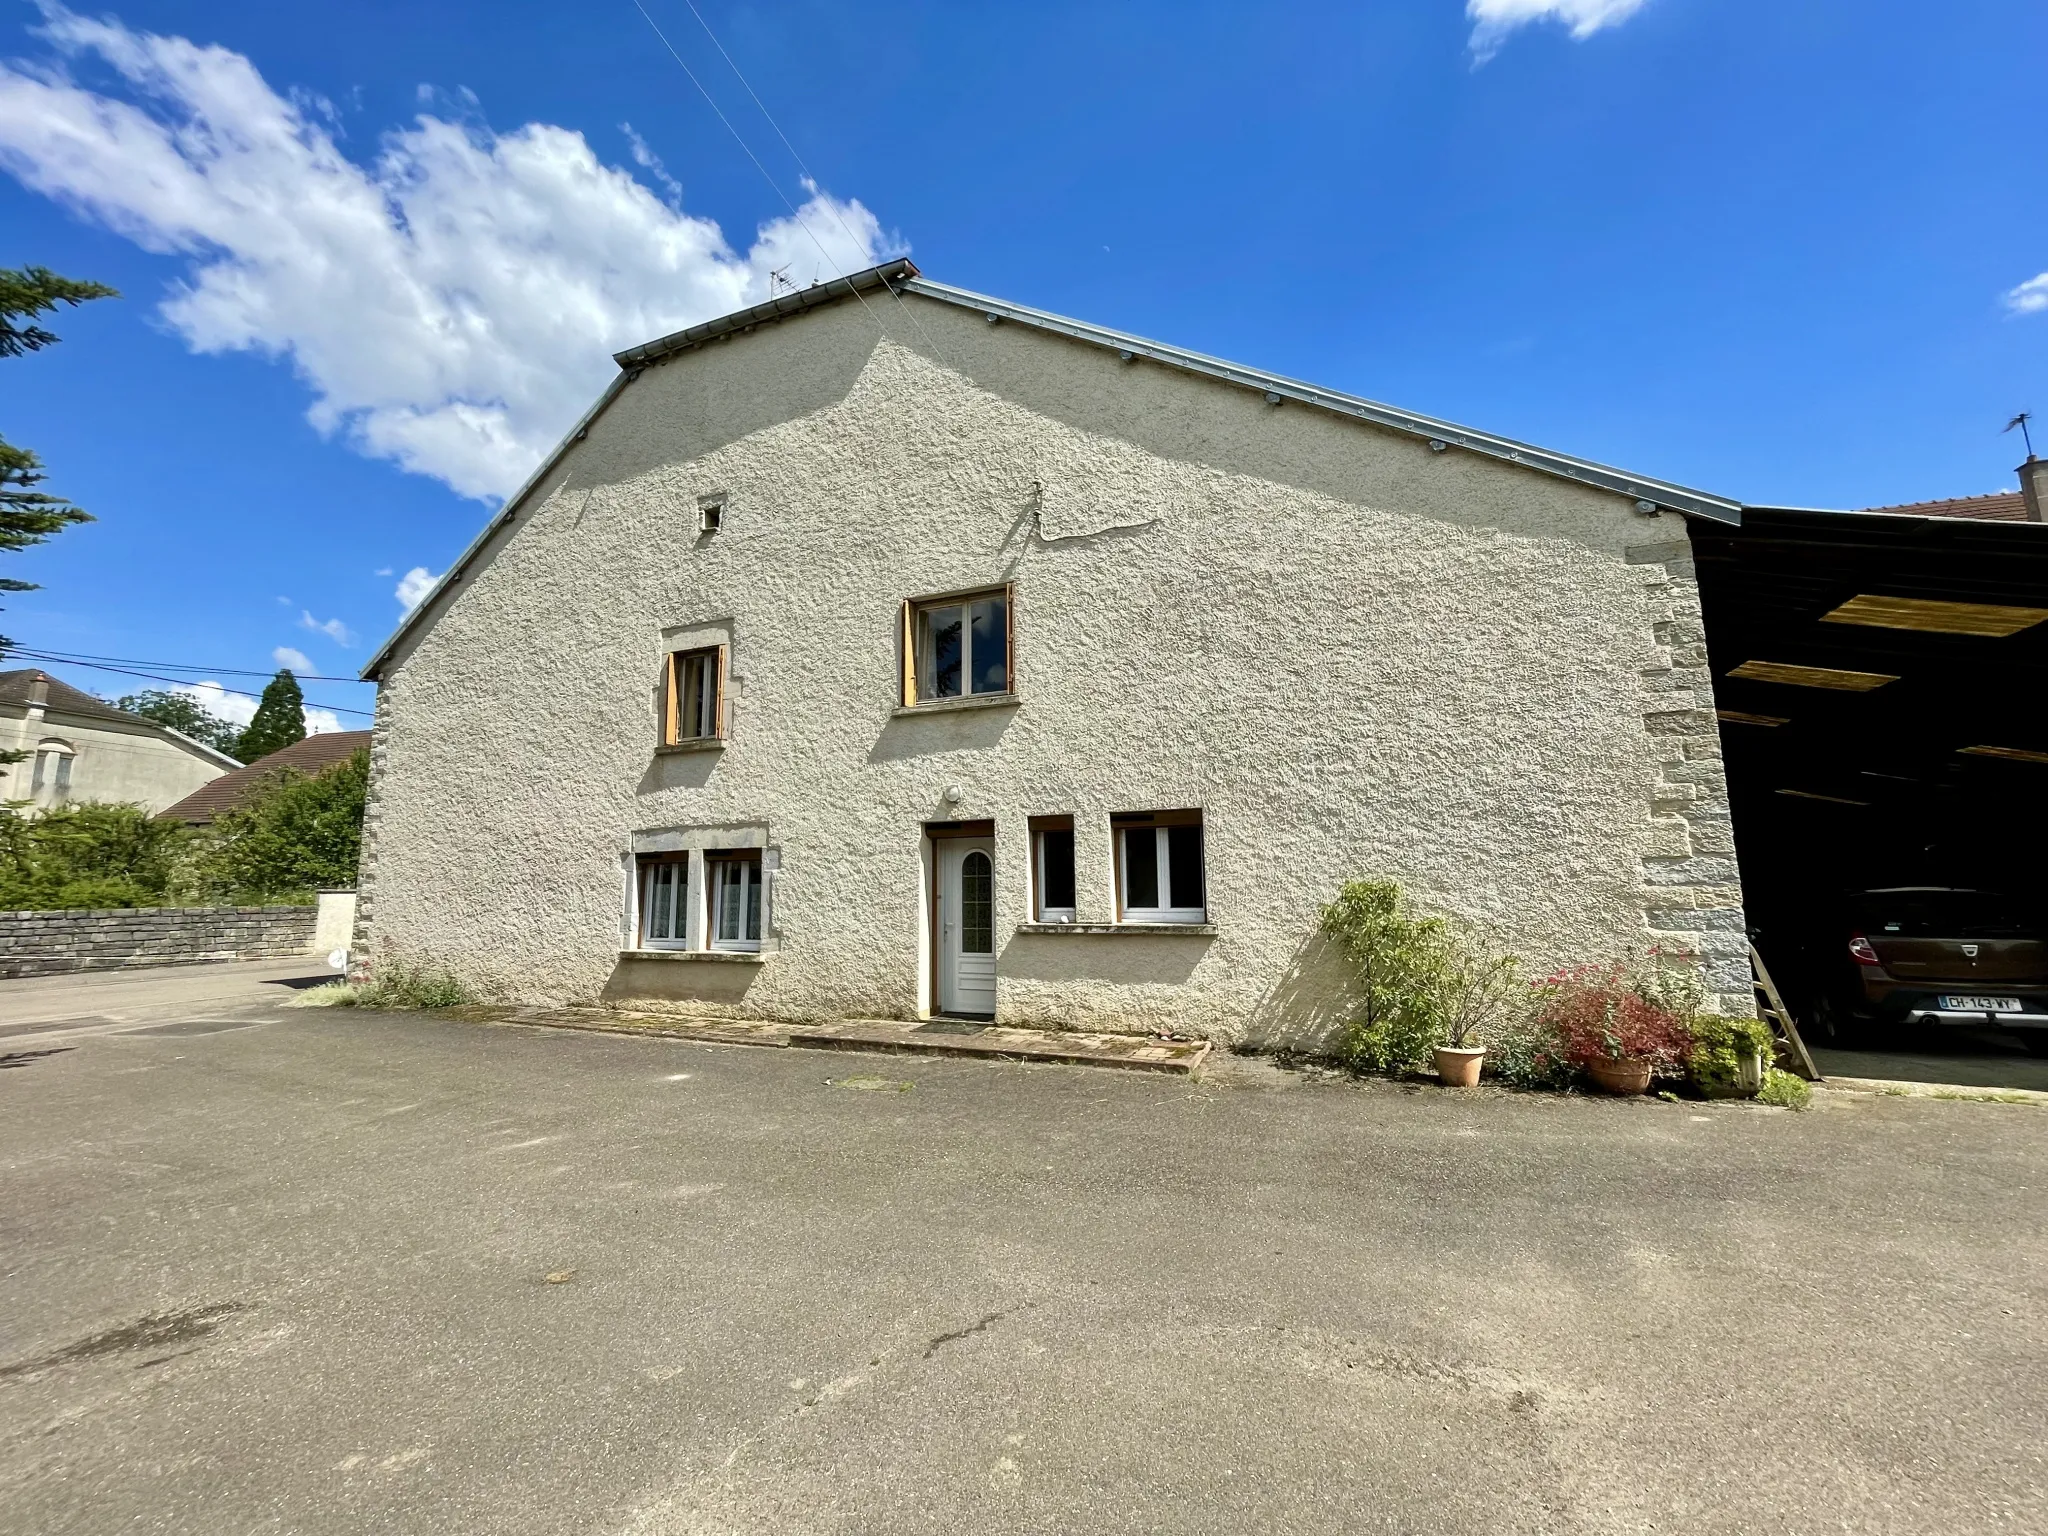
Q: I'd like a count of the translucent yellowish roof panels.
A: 5